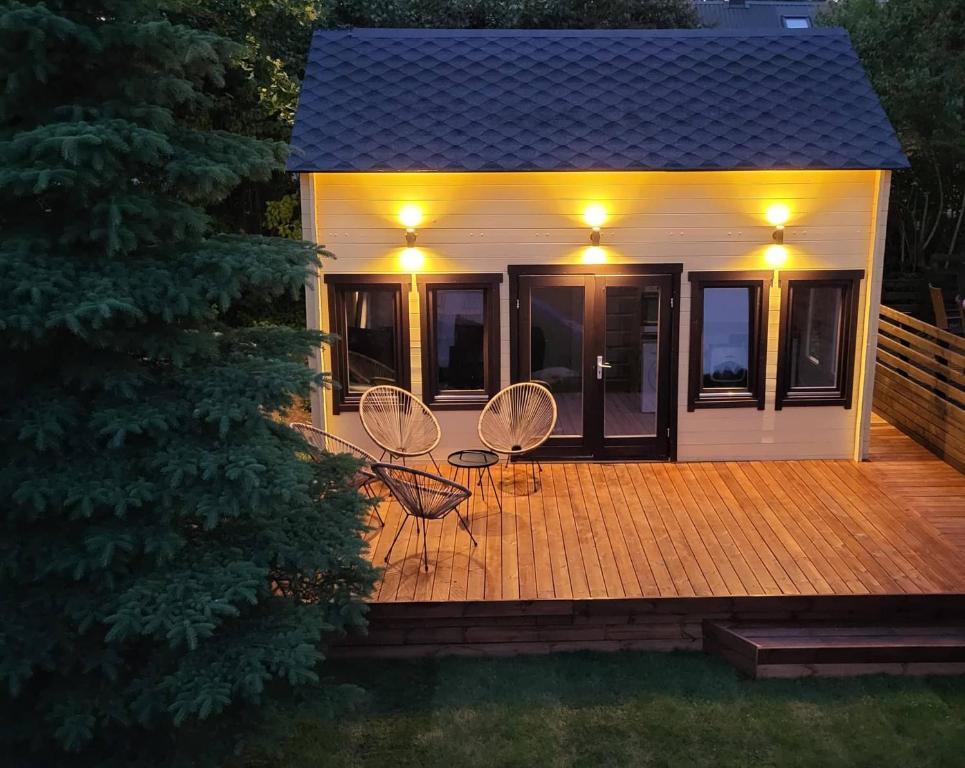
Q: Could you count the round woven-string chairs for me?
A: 4